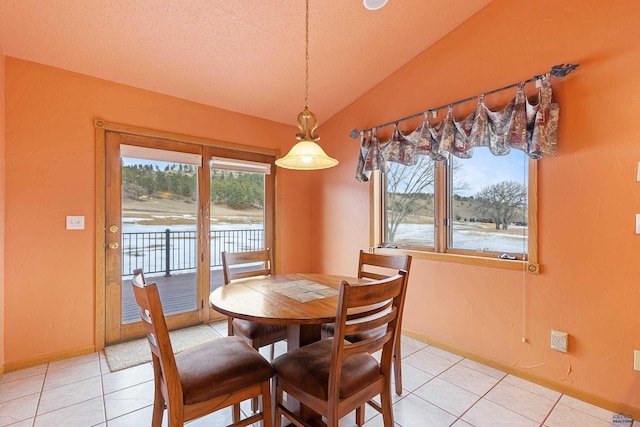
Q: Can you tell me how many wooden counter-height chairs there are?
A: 4